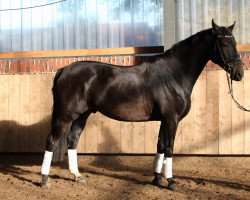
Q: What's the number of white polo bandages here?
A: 4